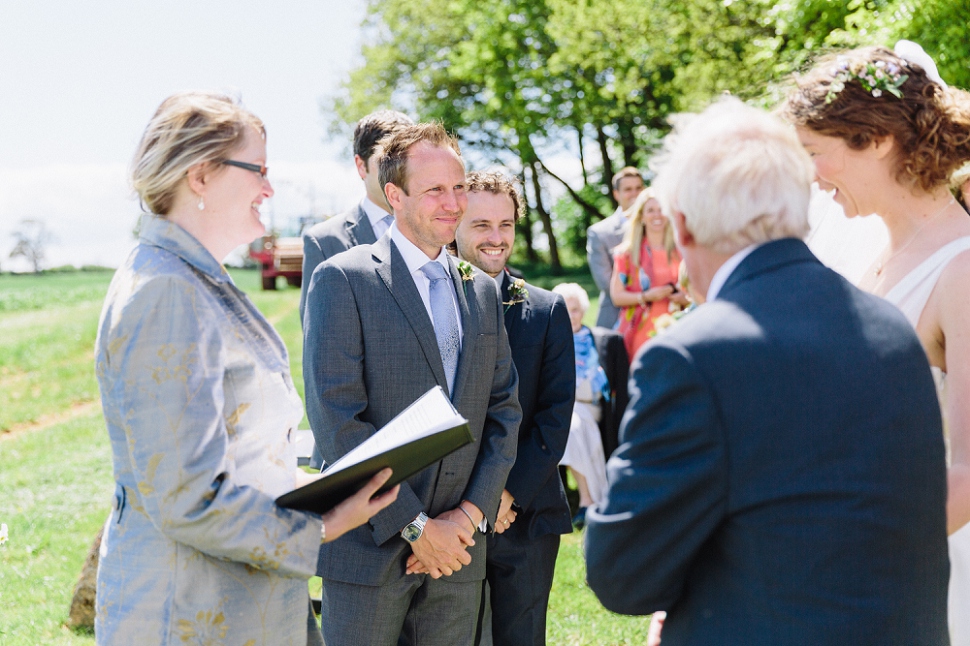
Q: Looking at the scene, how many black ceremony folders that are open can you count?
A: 1